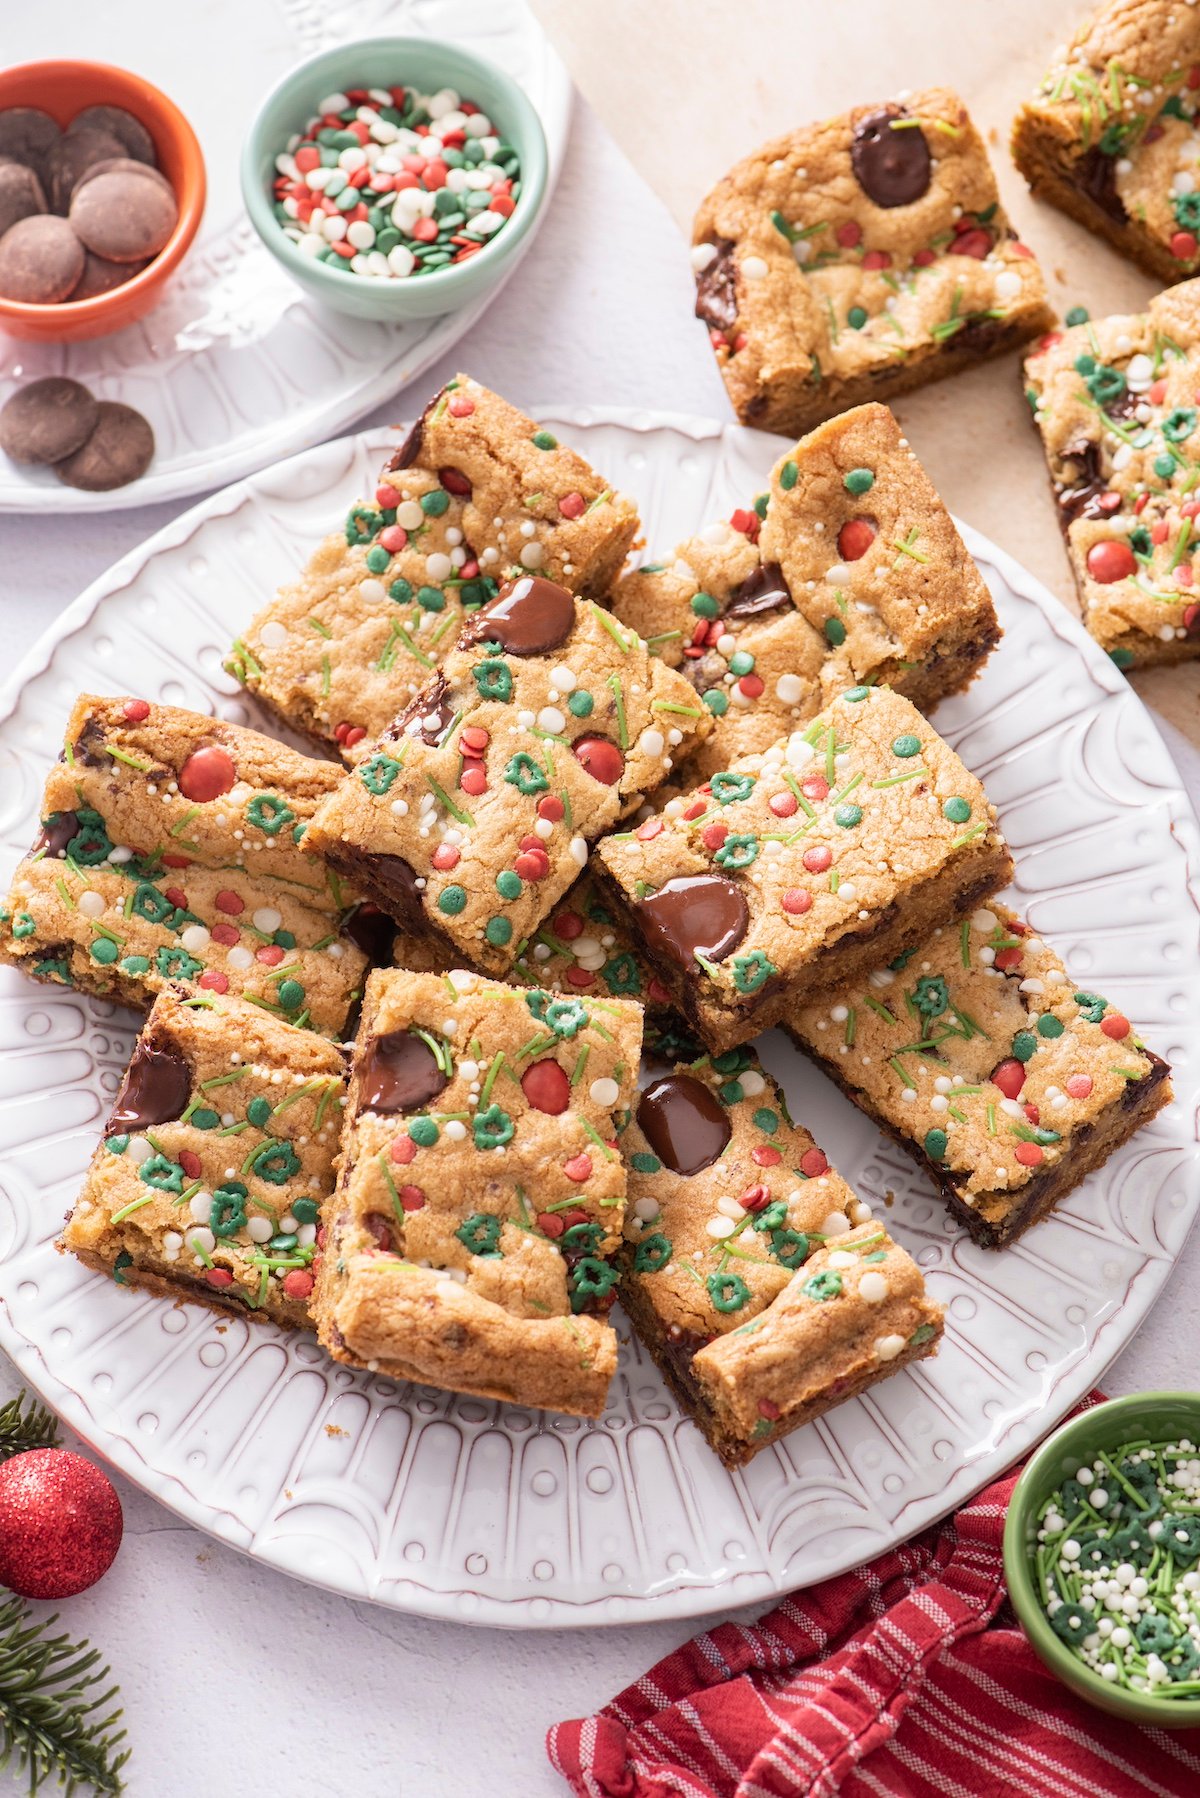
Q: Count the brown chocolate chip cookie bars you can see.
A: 13